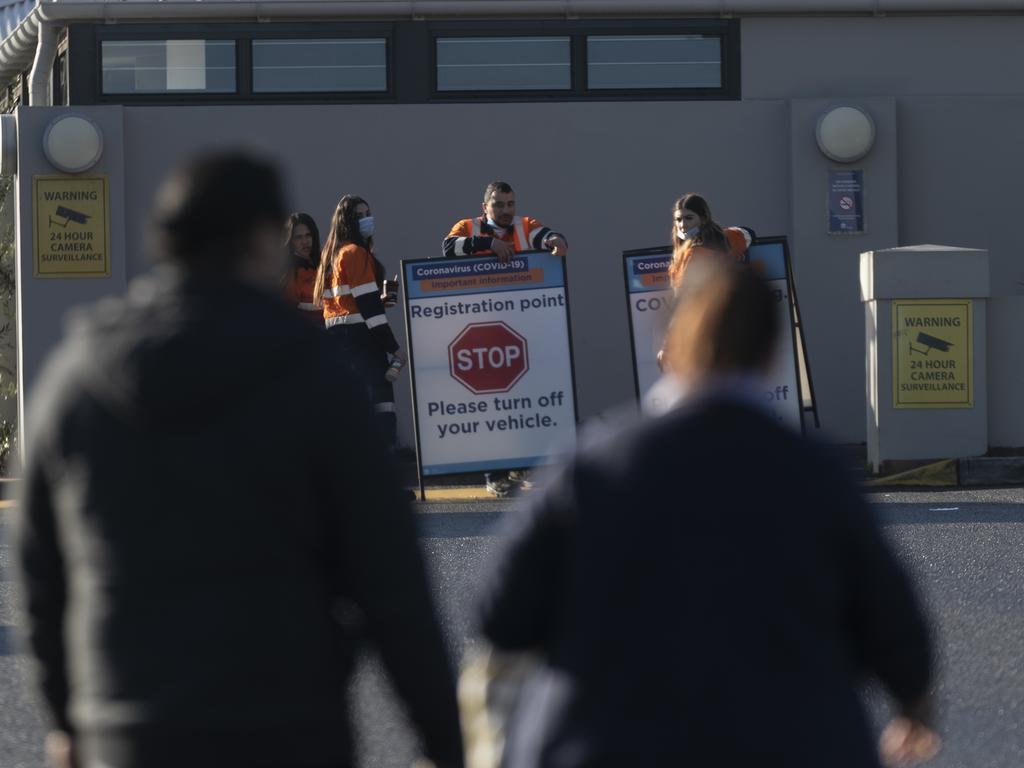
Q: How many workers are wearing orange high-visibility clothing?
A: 4